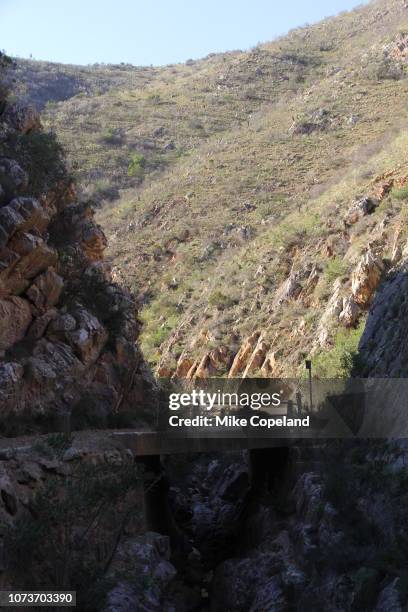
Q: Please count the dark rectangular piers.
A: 2